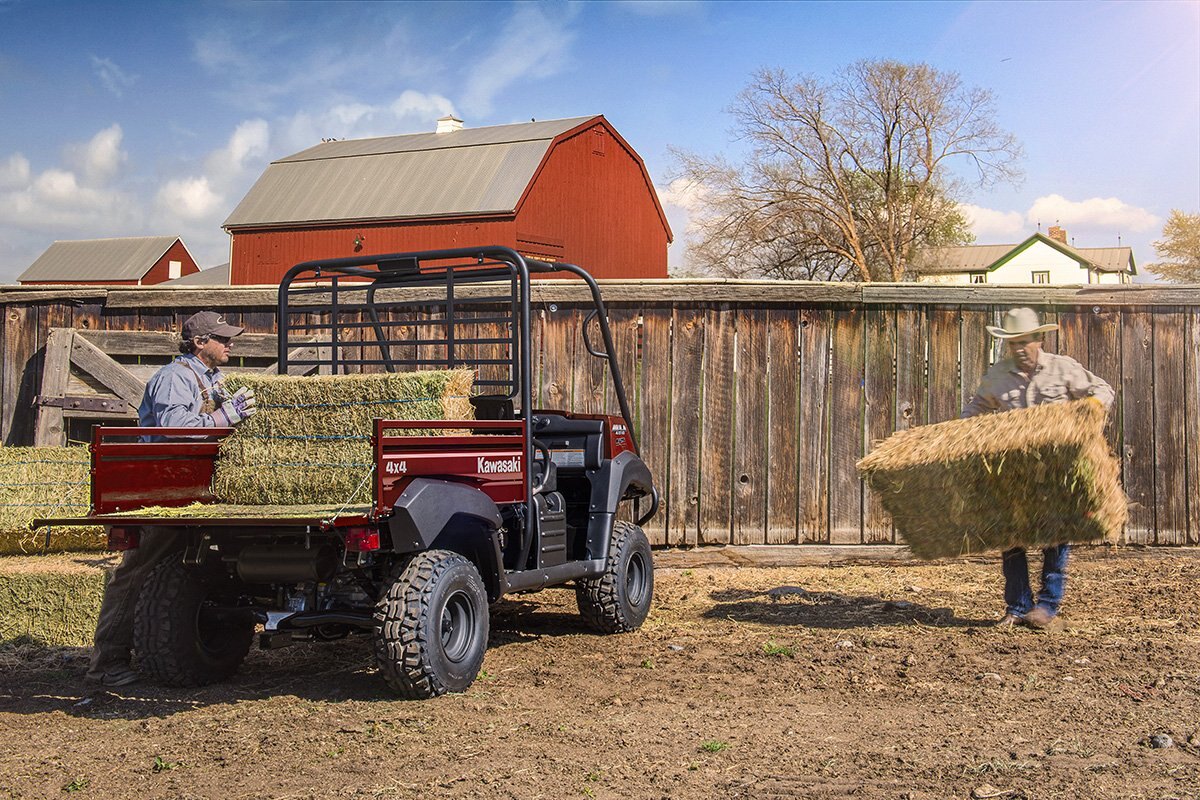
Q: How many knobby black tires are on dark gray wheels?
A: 3